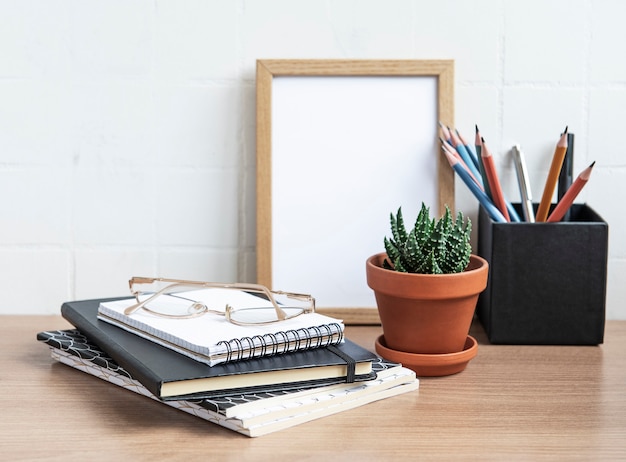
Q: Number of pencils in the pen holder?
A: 9